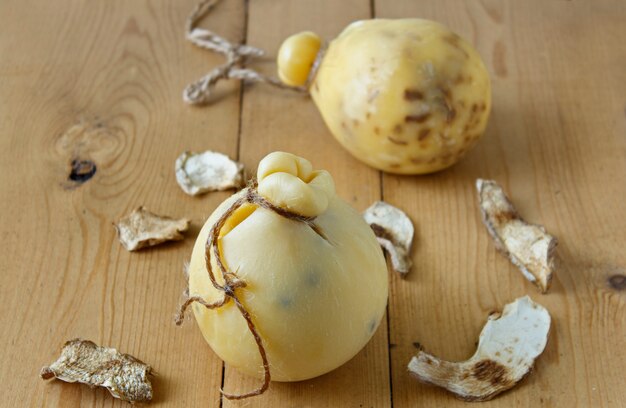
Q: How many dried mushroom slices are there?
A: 6